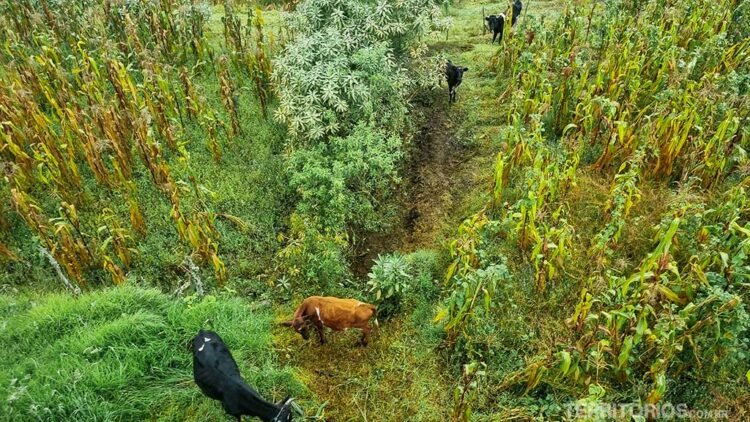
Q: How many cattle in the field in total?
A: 5